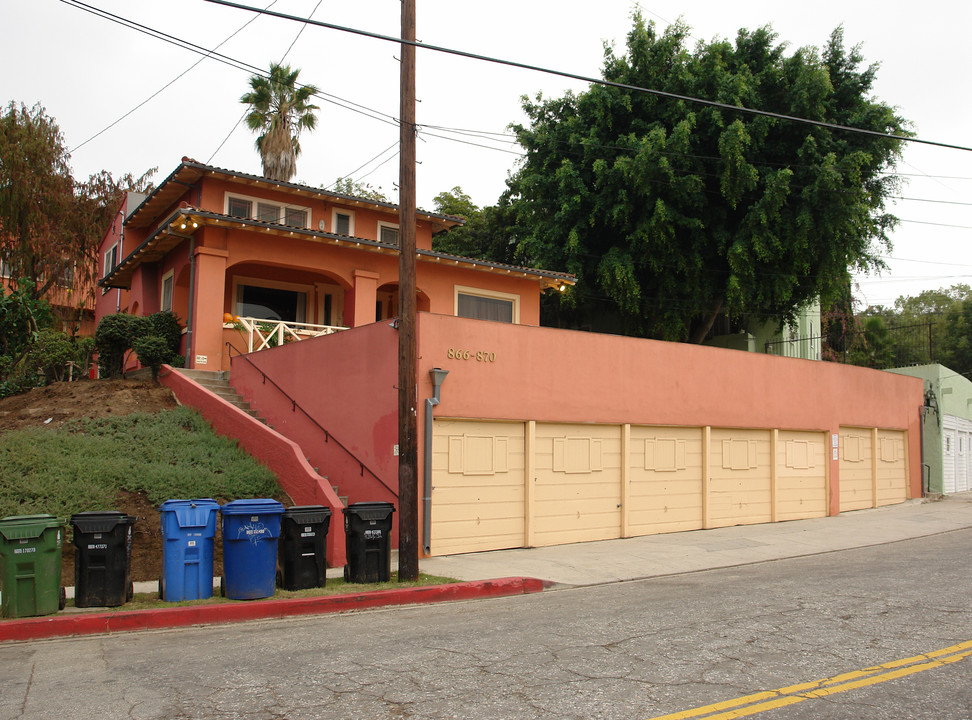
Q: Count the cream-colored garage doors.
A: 7